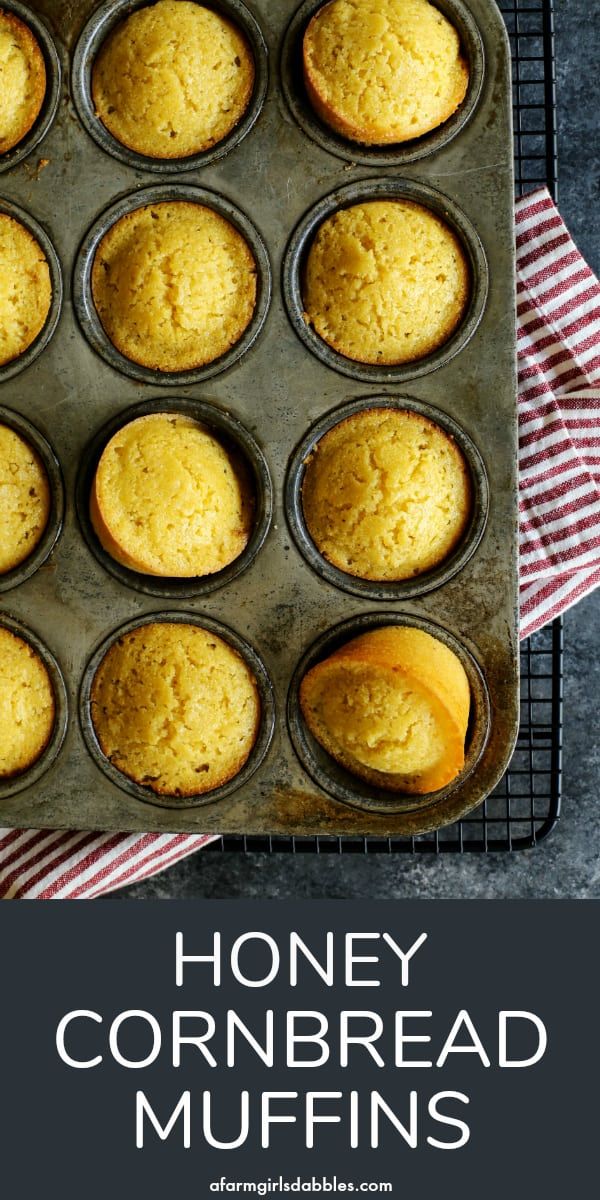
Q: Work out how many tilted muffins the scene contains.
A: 3